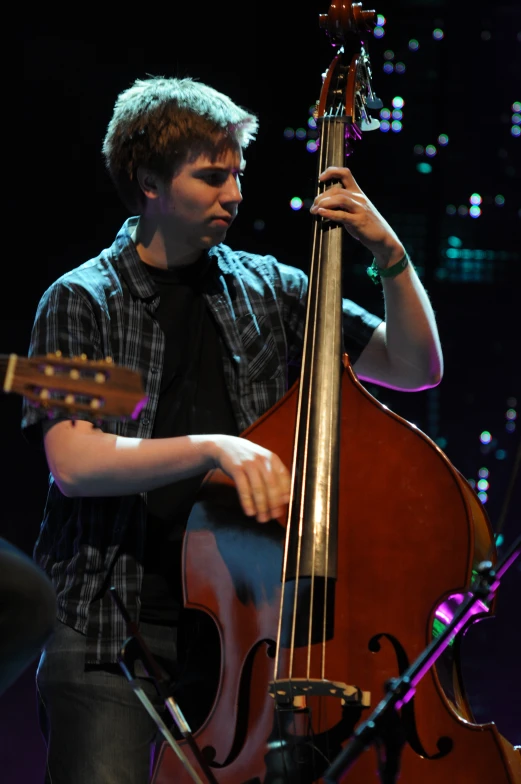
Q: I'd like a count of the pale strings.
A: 4